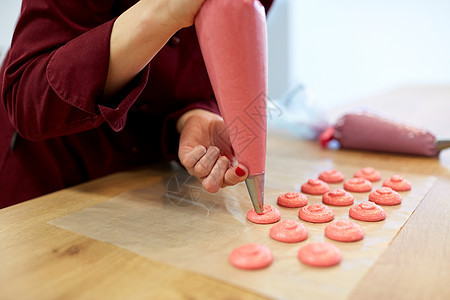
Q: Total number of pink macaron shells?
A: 15